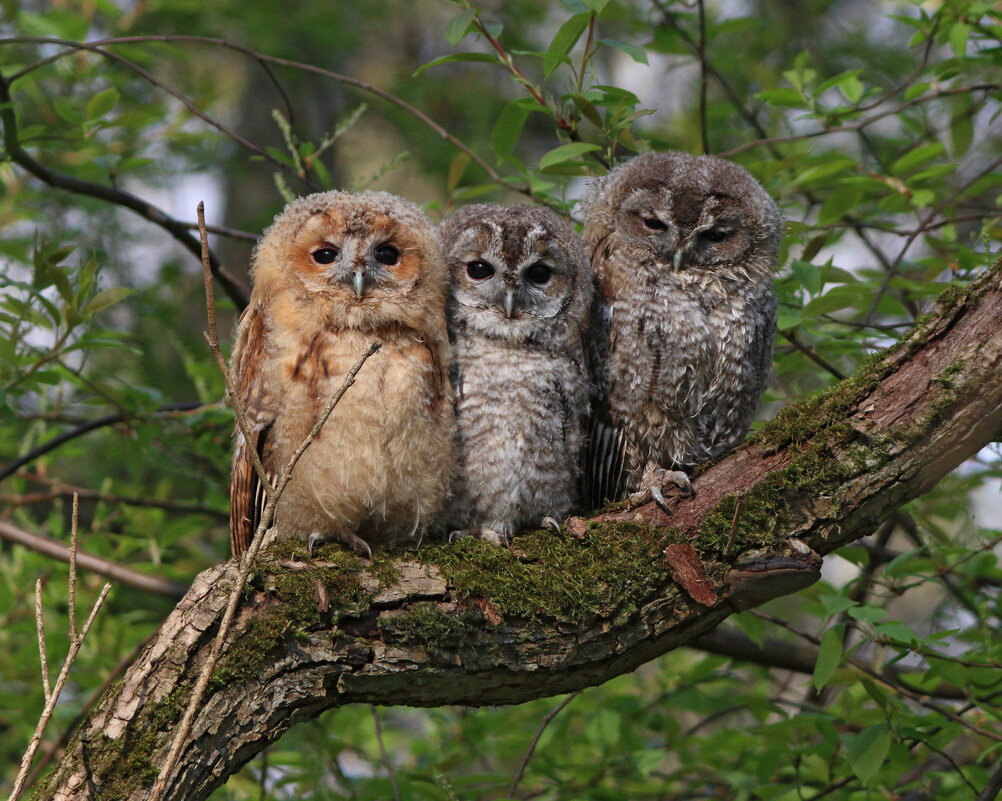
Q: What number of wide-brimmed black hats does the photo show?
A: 0